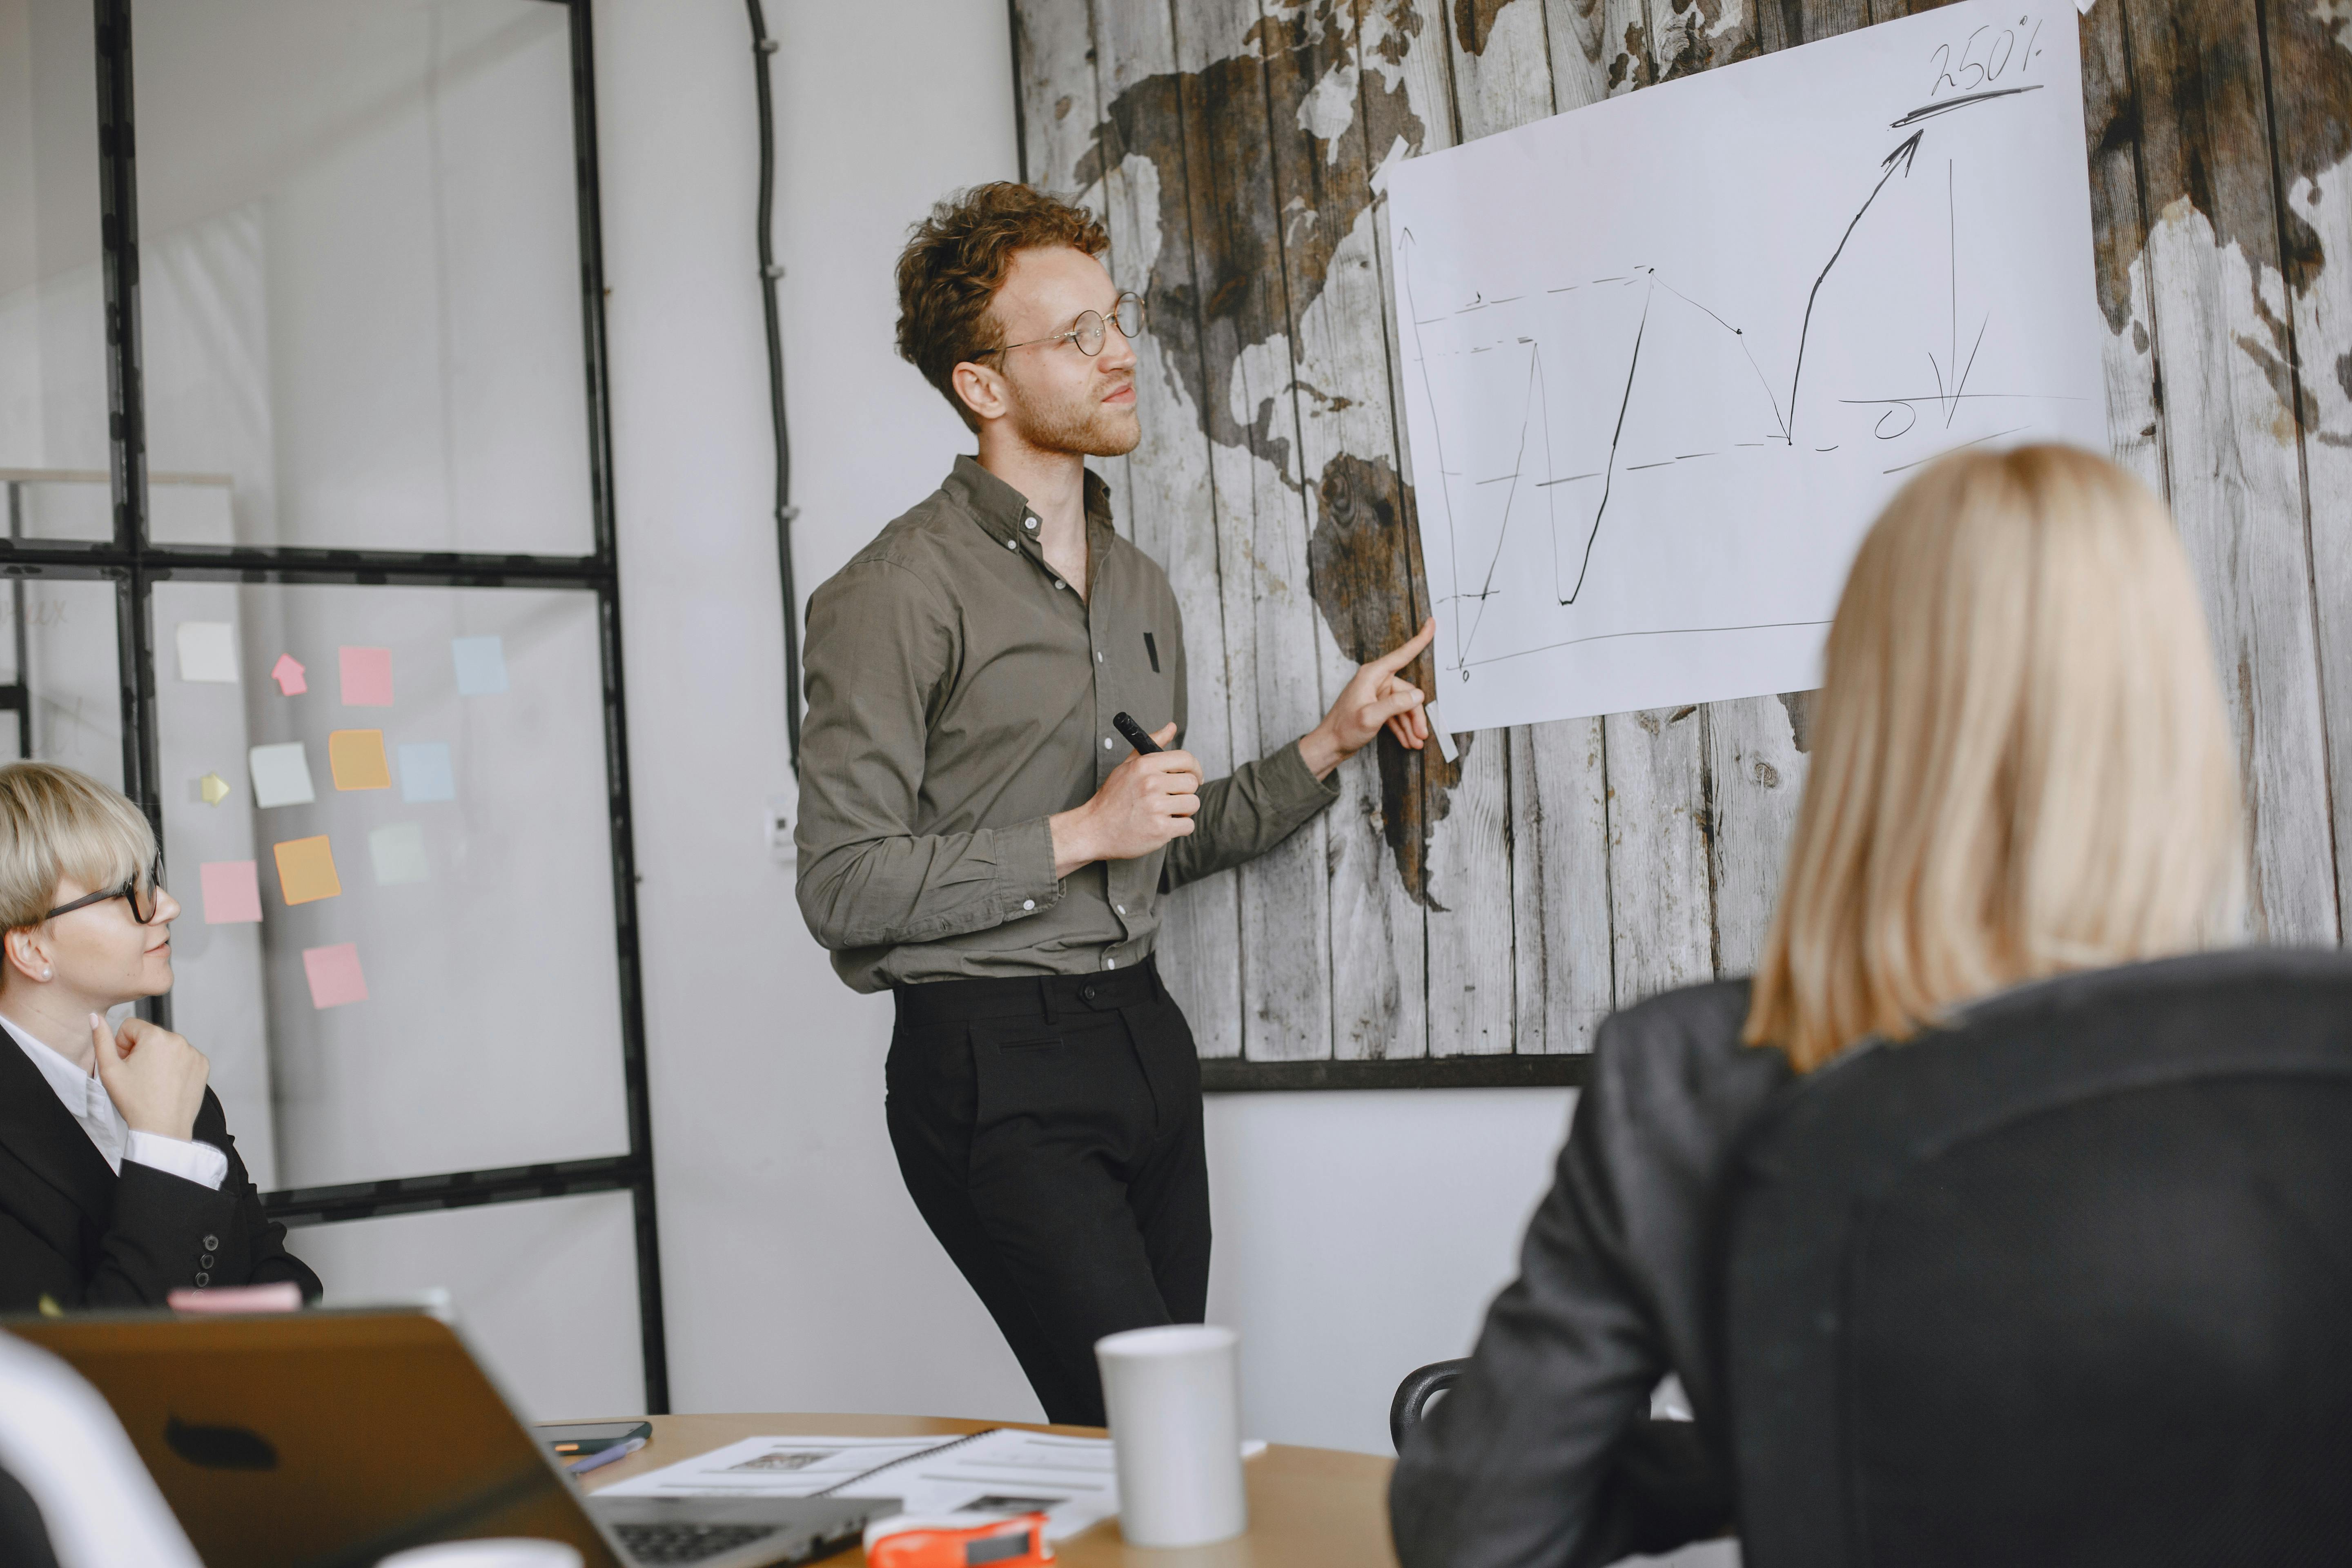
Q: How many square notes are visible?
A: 10